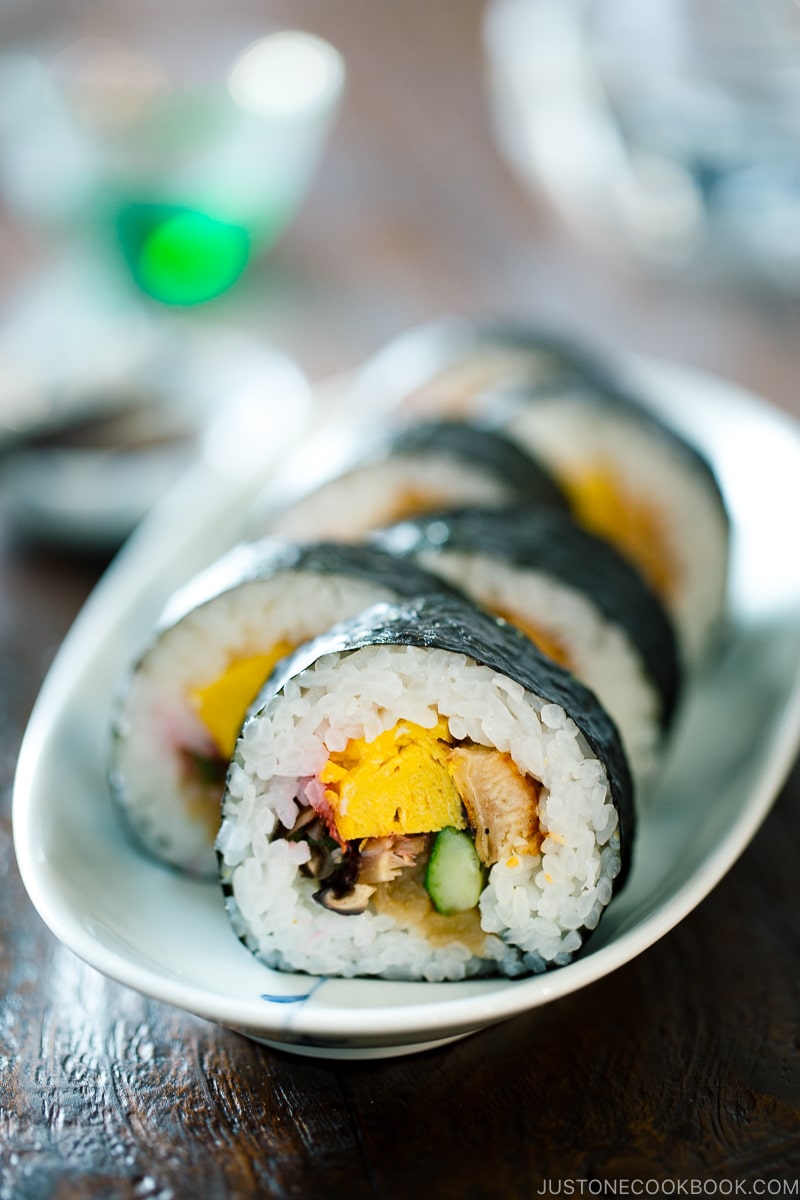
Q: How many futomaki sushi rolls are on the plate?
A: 6